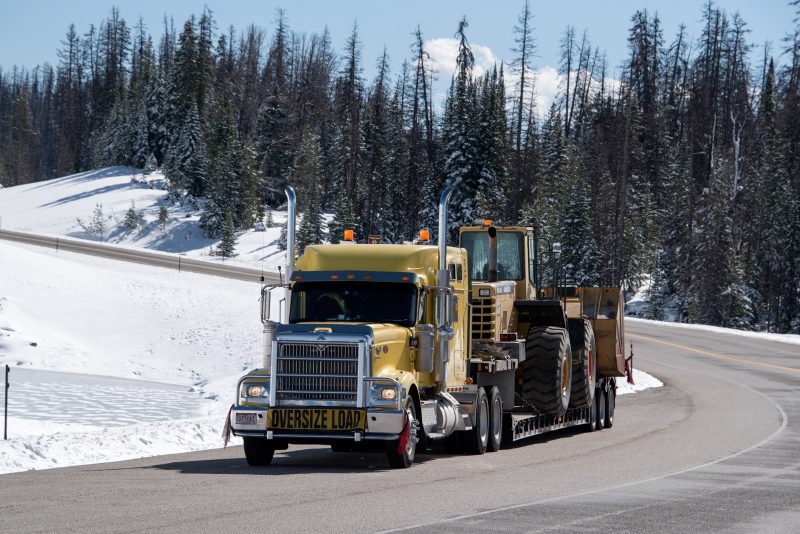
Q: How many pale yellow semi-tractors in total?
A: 1